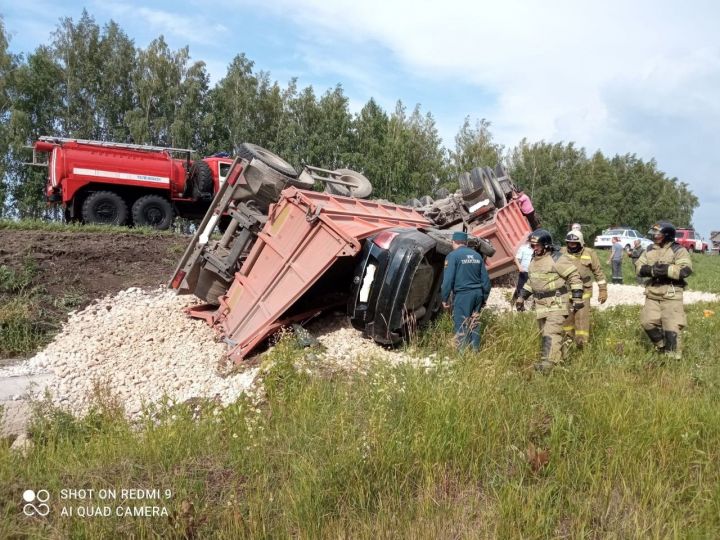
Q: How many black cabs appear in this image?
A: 1